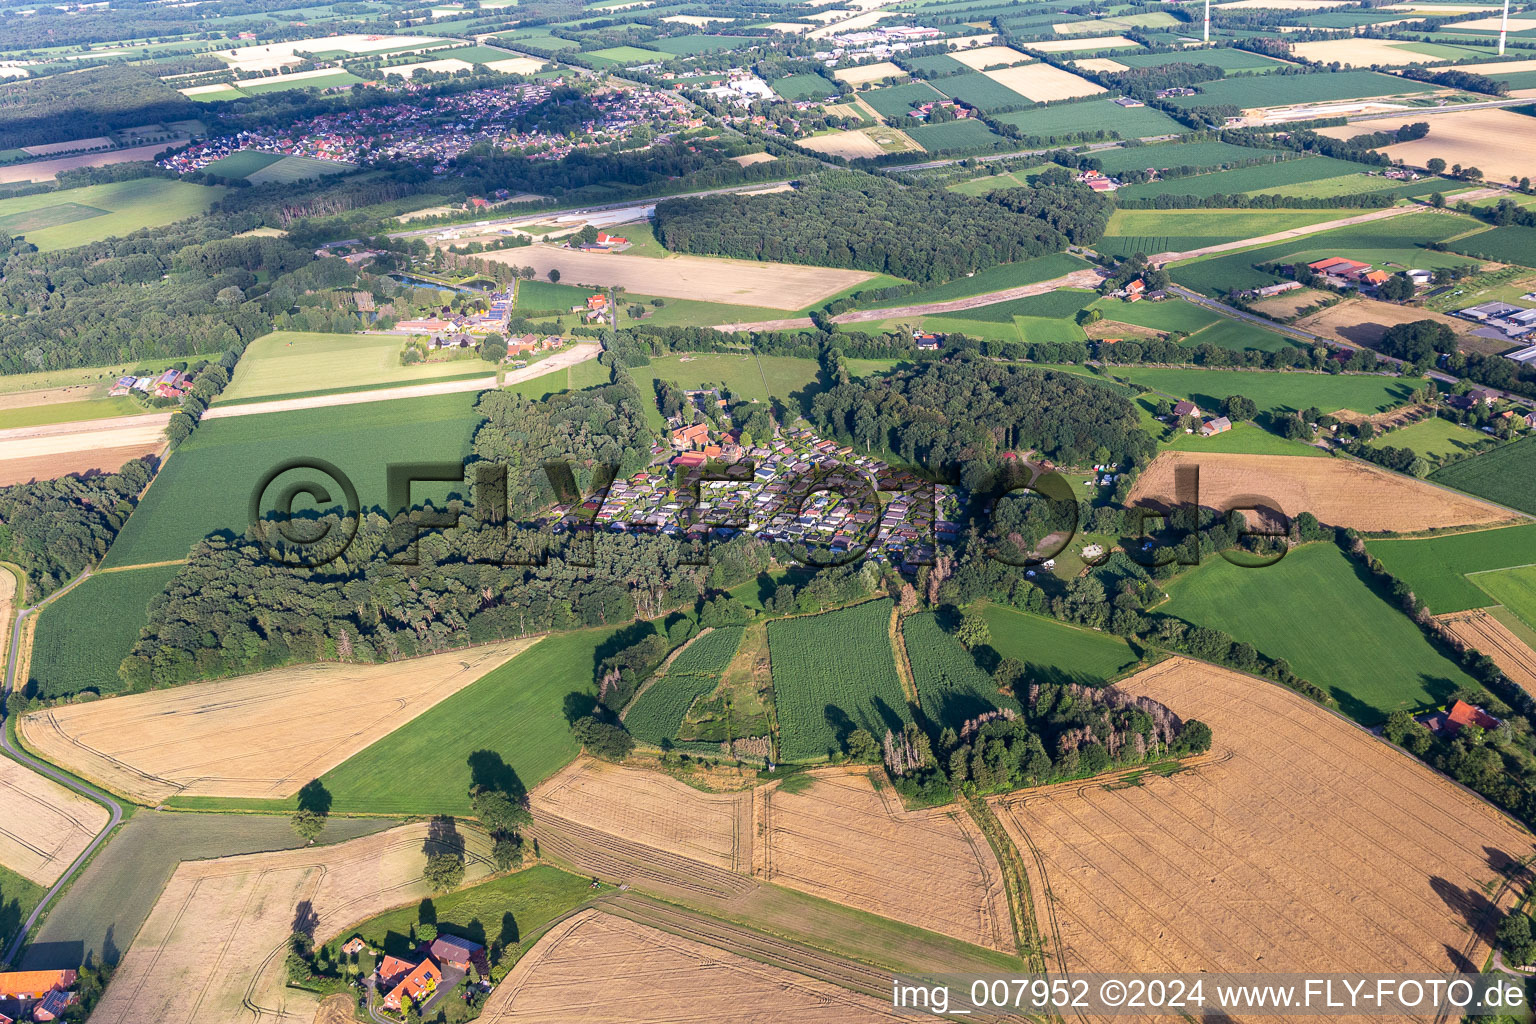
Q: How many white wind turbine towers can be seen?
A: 2